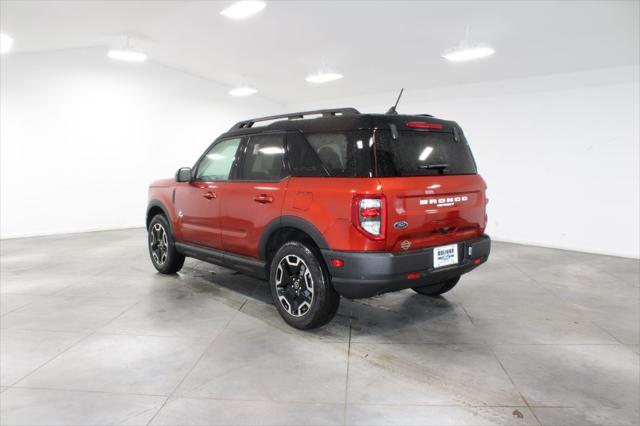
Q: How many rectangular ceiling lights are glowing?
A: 6